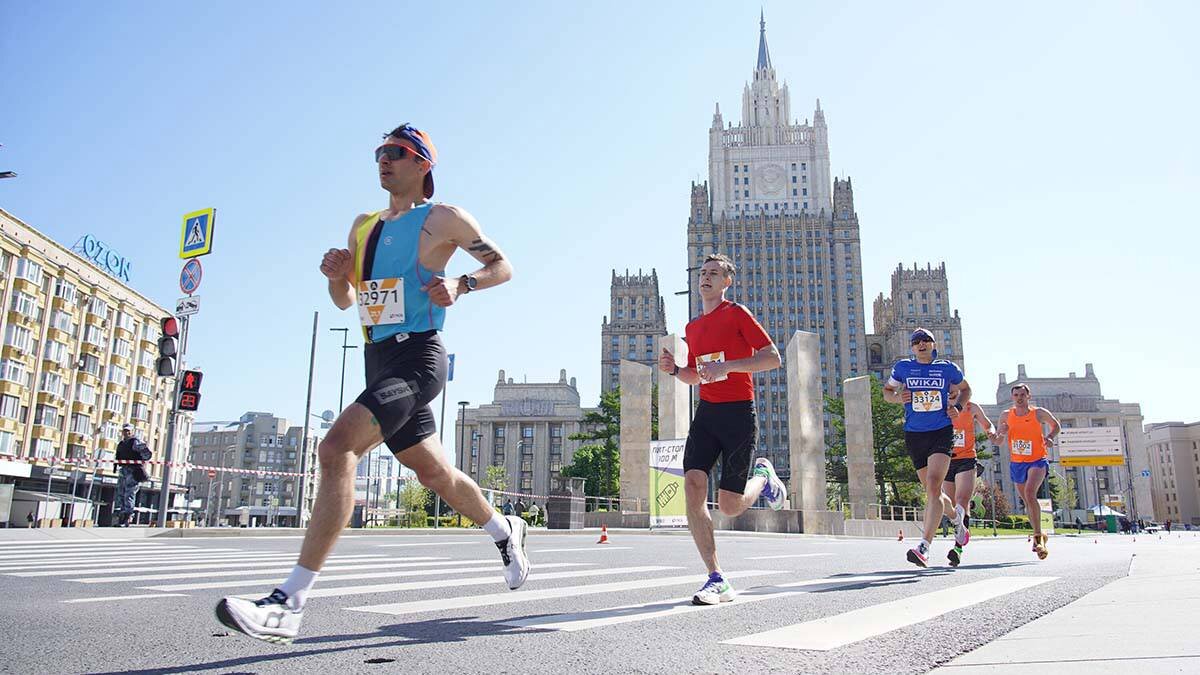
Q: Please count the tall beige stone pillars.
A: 4